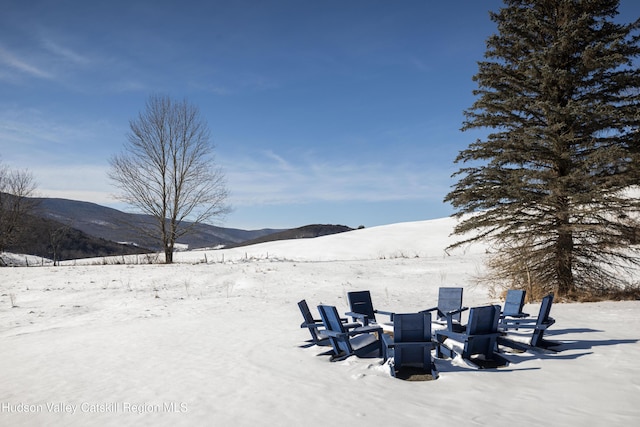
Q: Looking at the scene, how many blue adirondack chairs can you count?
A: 8